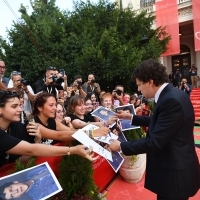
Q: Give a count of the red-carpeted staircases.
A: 1